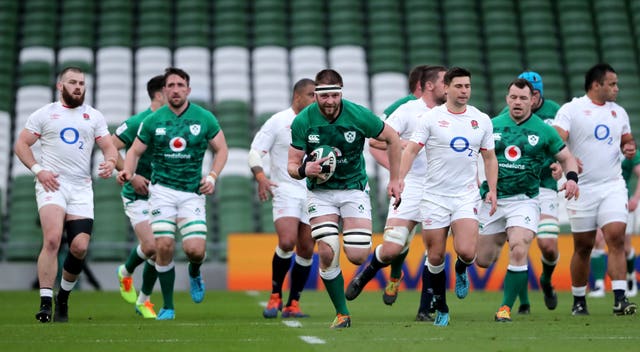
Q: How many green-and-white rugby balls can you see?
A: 1